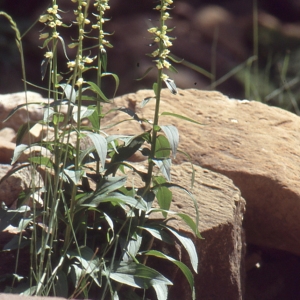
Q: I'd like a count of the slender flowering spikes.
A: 4